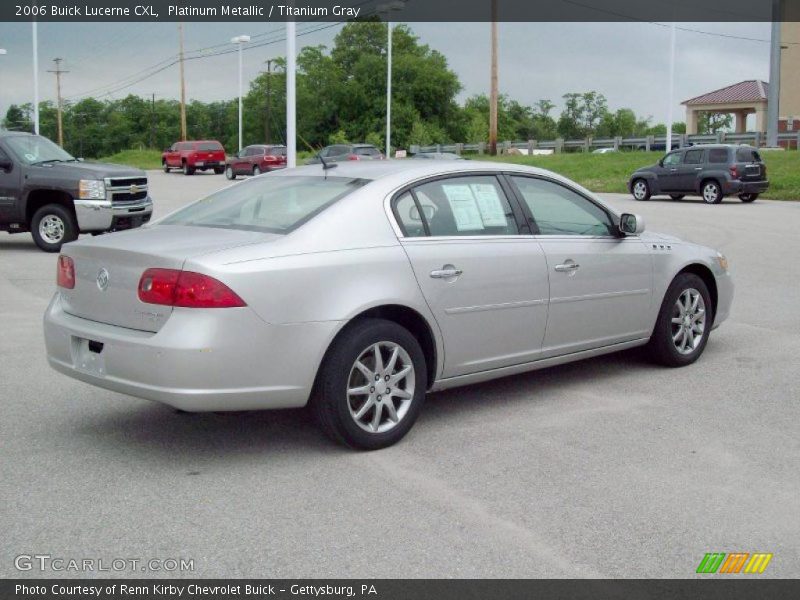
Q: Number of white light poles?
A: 5